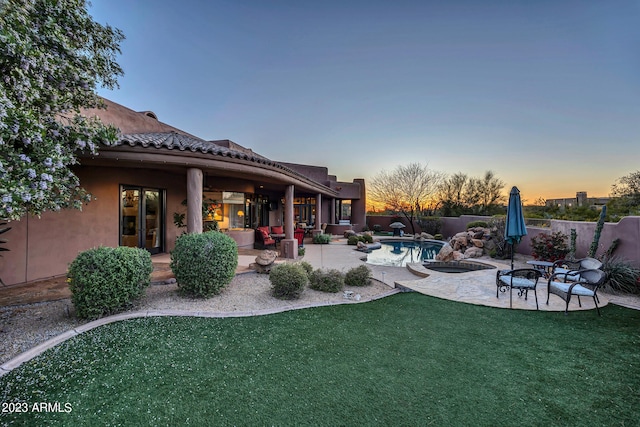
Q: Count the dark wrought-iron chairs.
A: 3